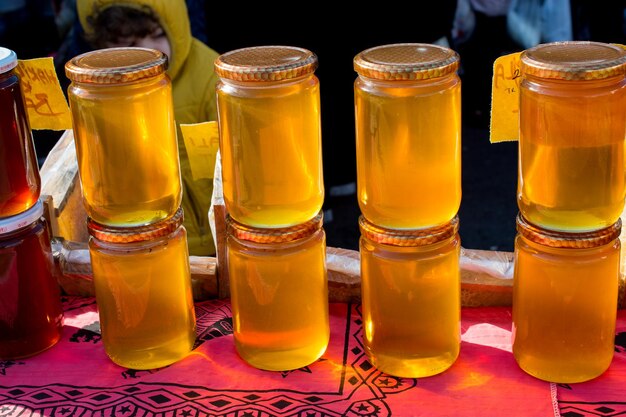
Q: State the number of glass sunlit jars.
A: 10